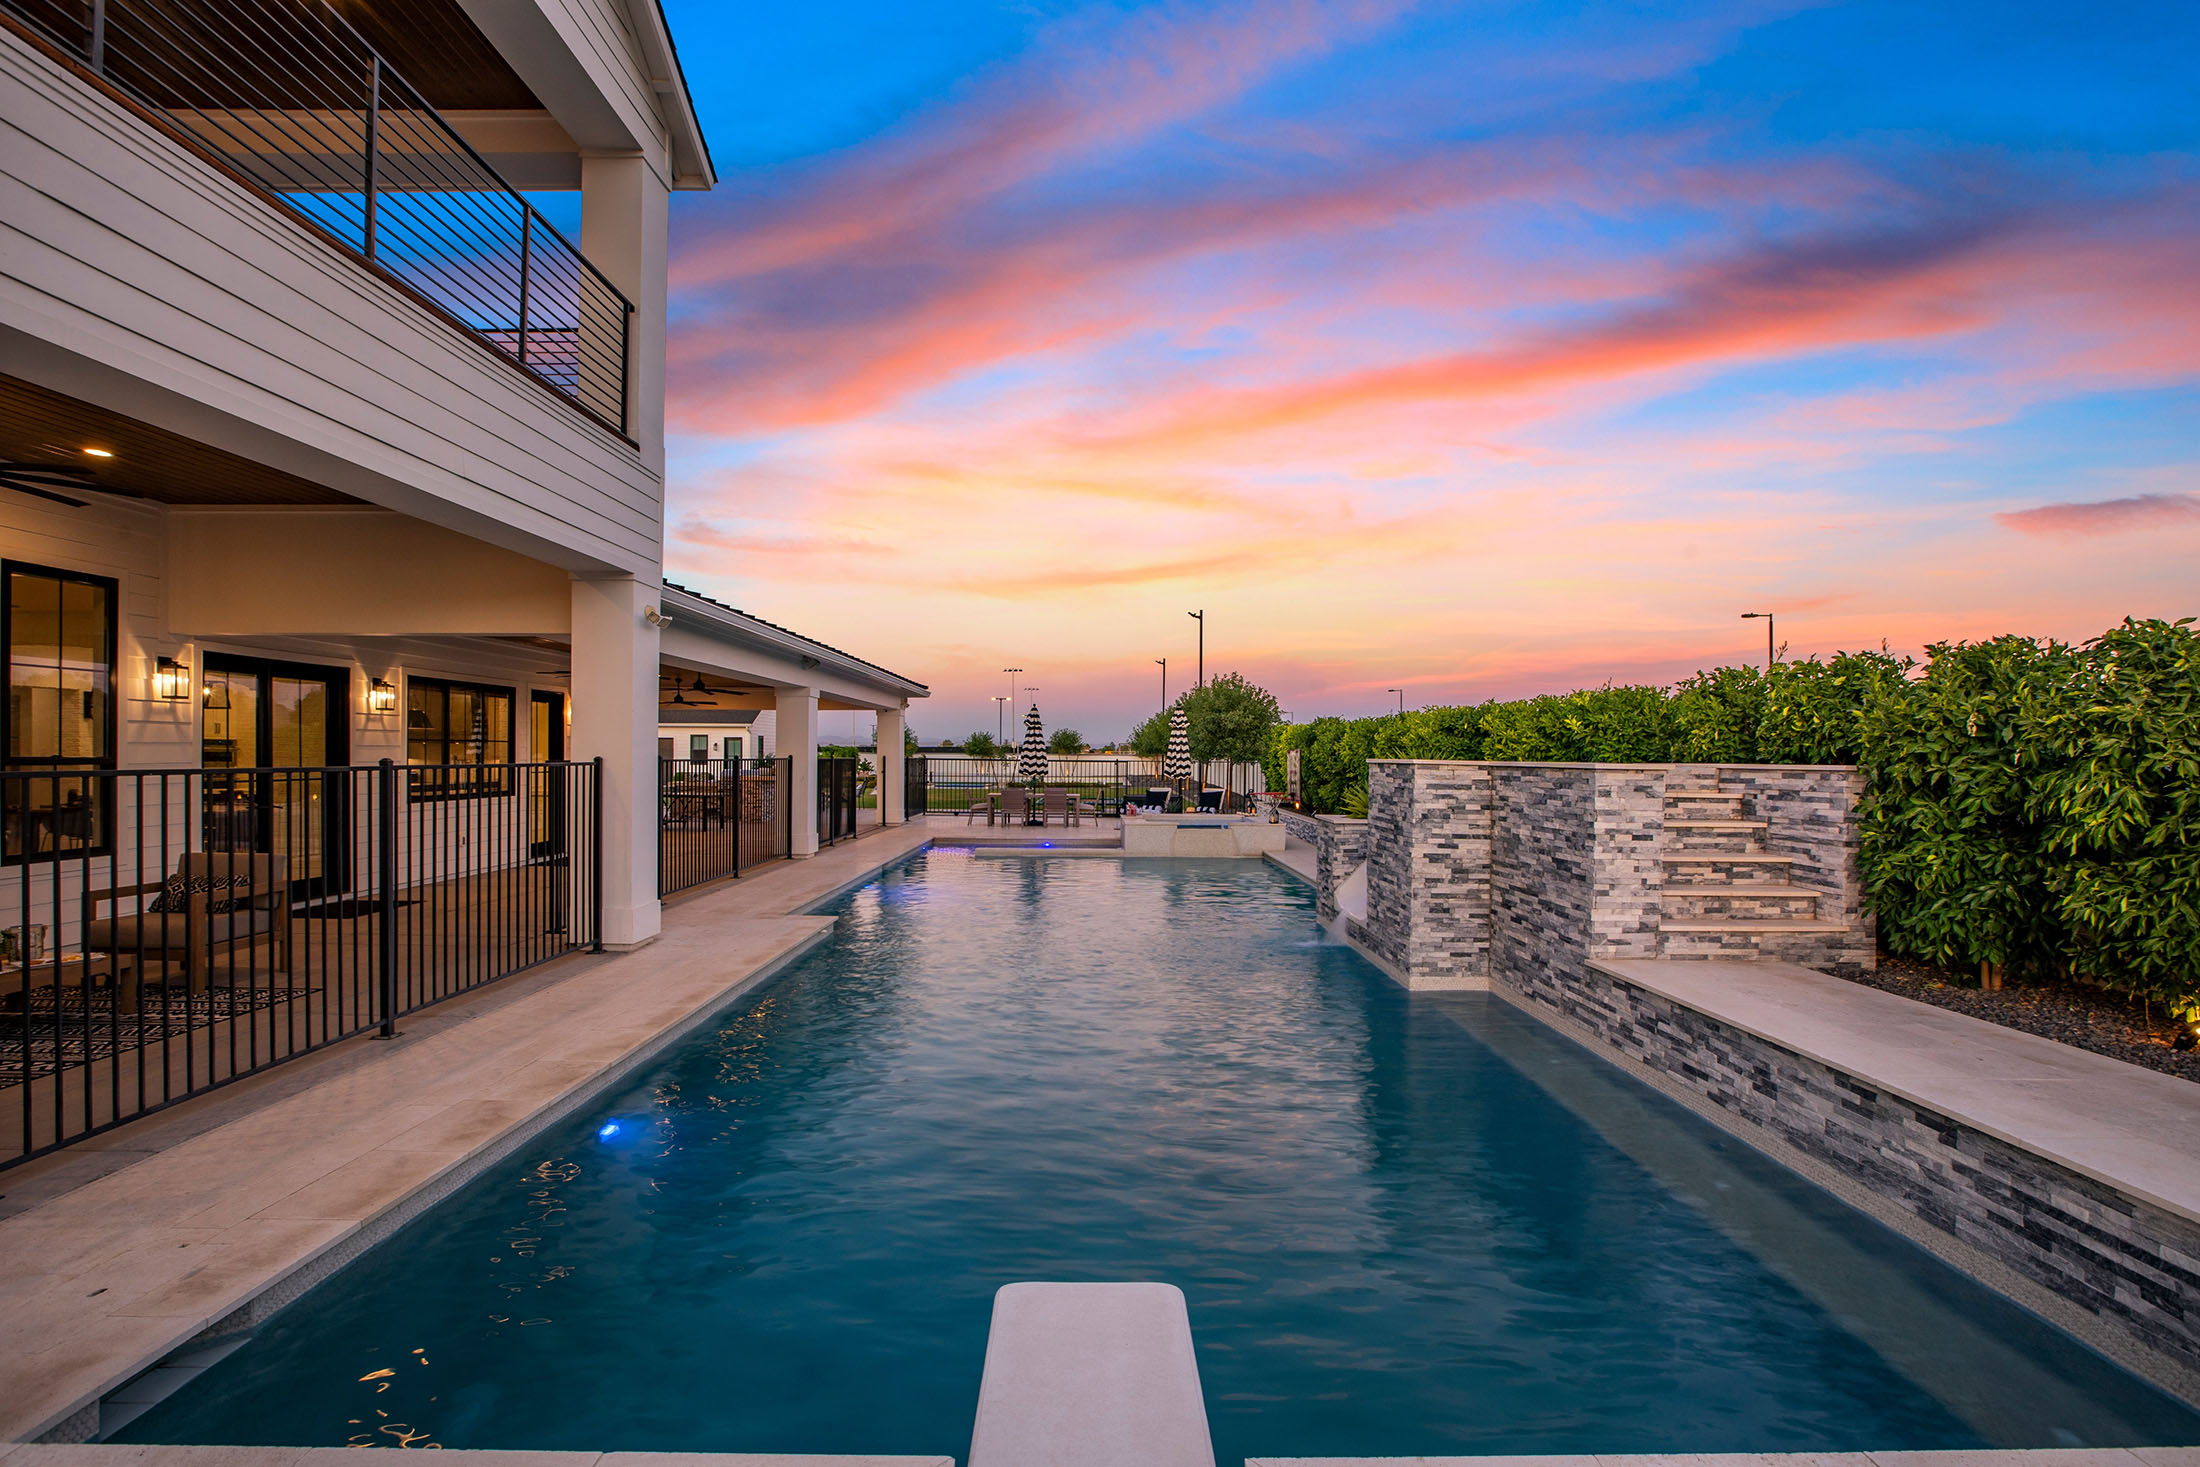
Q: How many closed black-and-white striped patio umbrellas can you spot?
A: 2